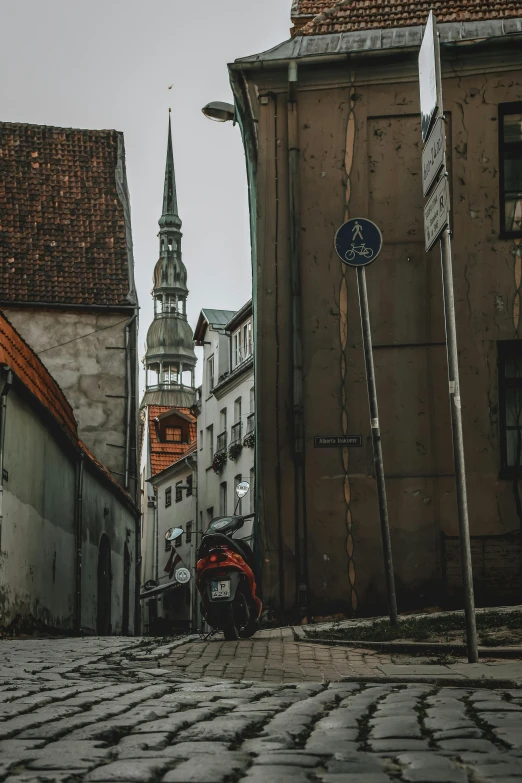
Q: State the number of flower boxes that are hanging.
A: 3